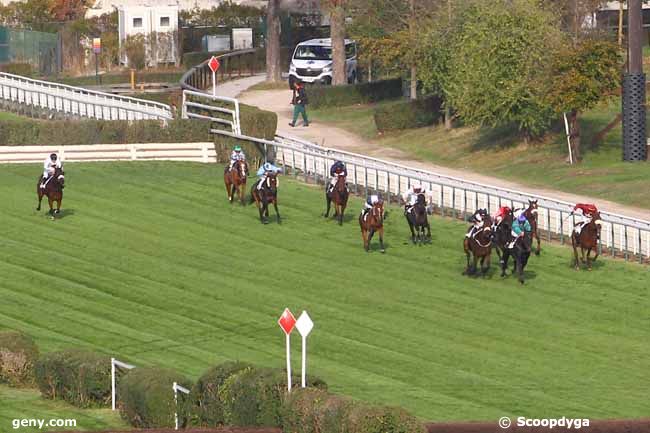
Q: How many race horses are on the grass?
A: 11